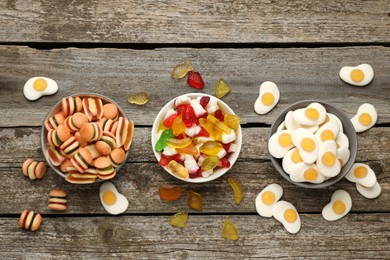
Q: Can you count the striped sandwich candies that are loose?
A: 3